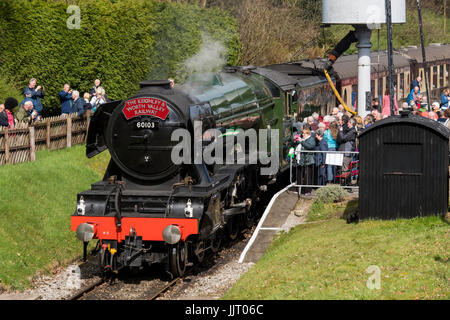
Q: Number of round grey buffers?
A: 2